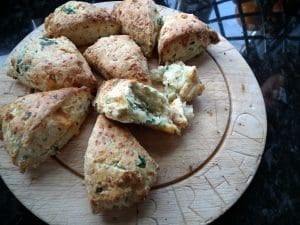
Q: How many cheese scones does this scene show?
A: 8